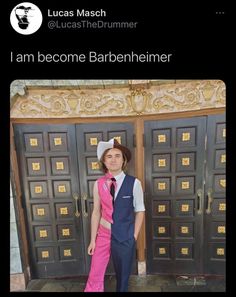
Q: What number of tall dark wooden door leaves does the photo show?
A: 4